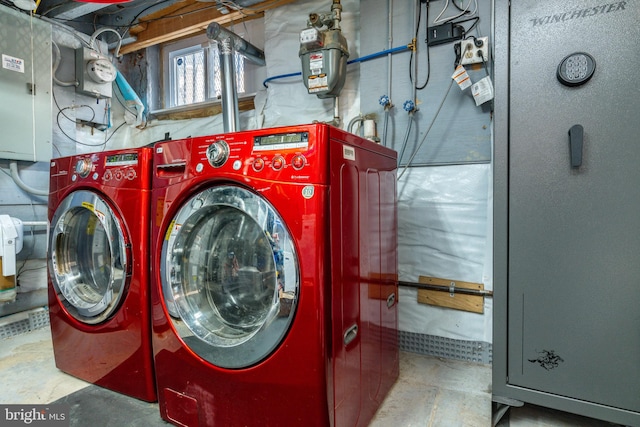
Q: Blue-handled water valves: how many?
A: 2